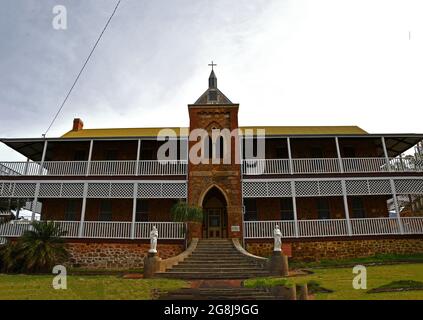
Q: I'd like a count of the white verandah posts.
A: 12